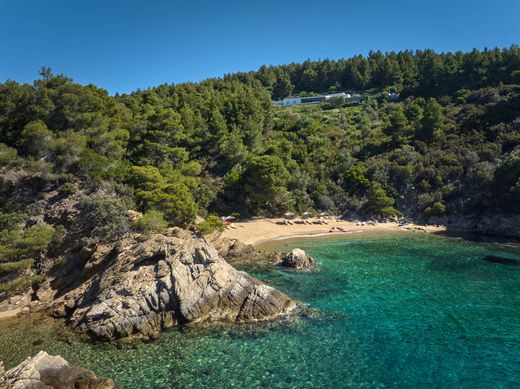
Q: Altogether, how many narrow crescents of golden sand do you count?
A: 1